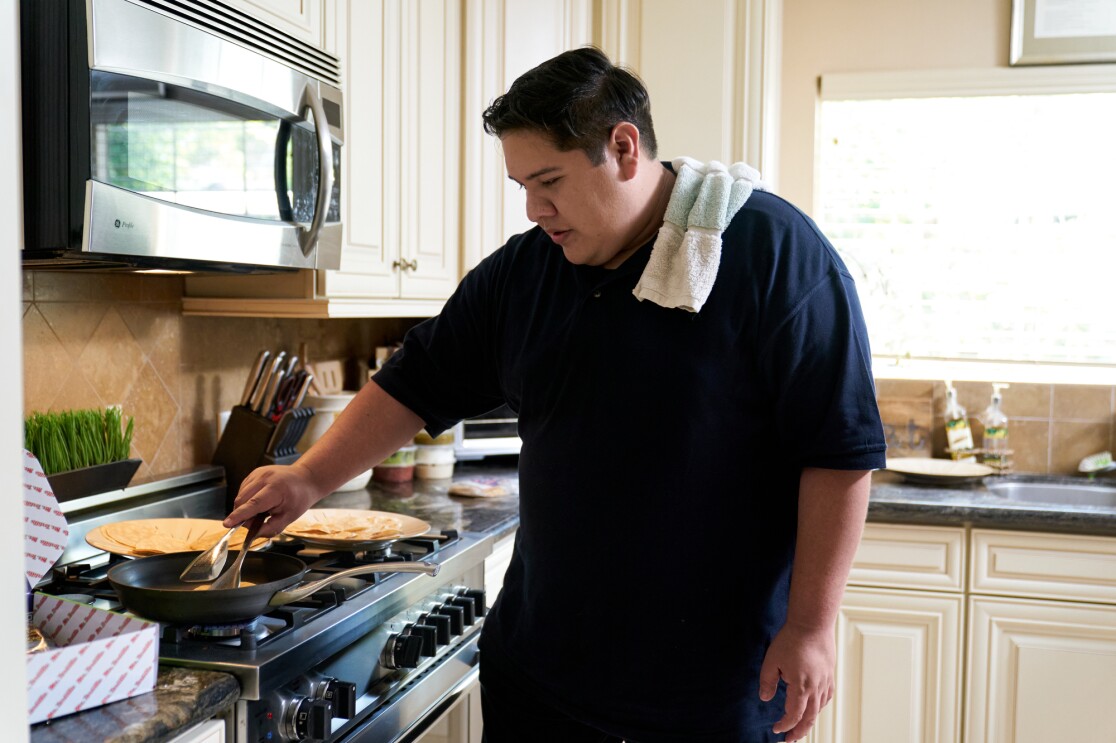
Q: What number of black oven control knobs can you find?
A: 8